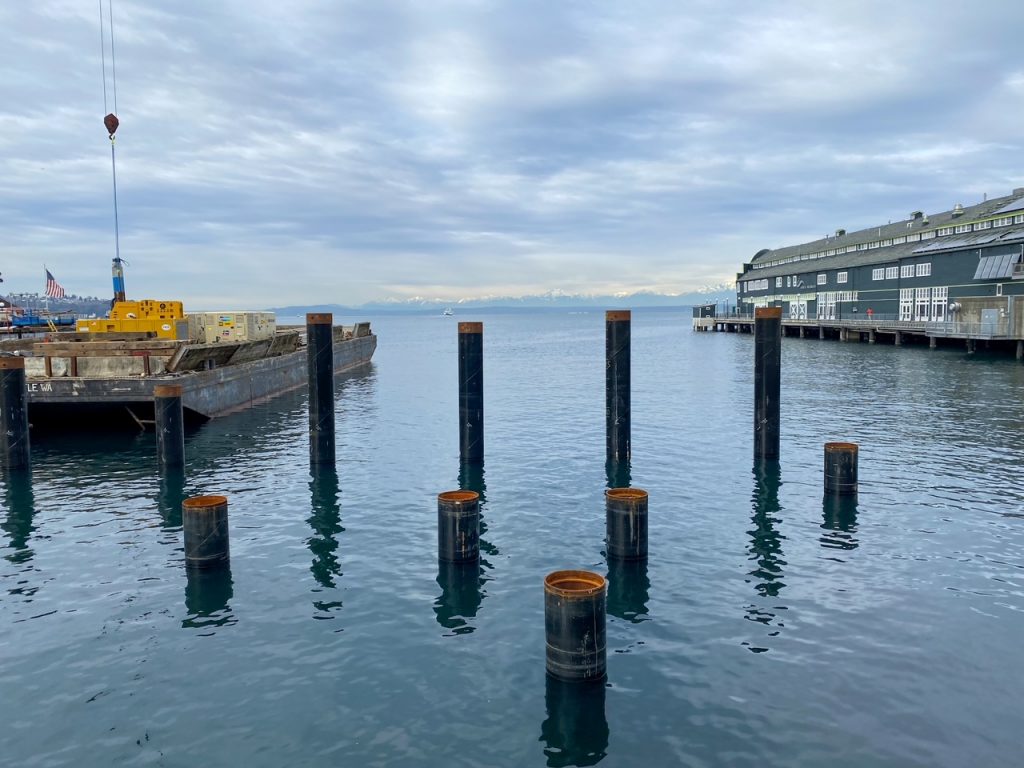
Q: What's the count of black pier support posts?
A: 11